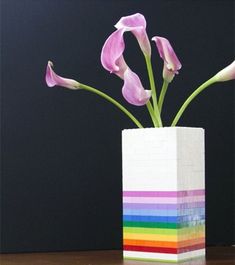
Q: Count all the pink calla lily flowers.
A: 6